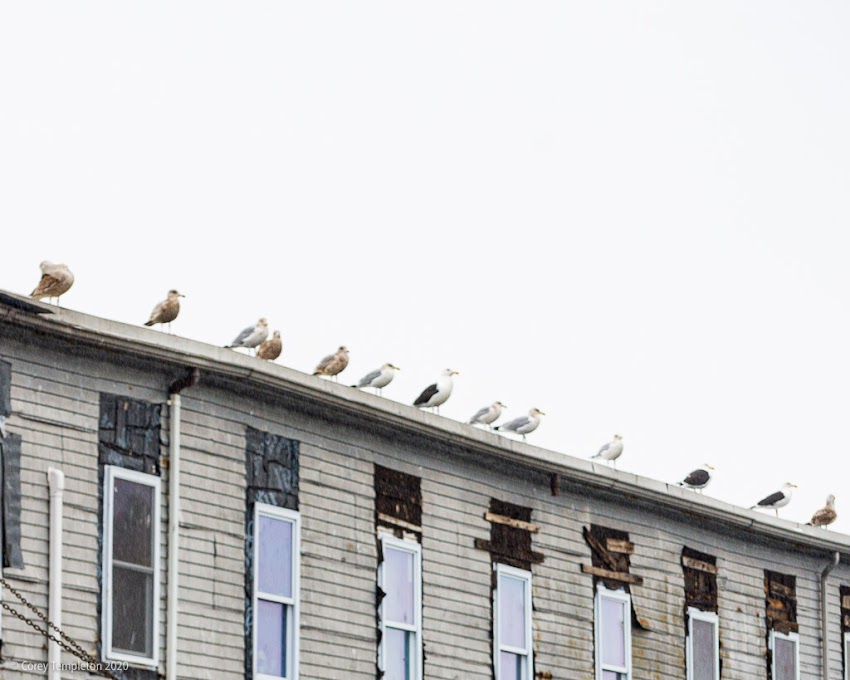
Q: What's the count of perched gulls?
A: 13